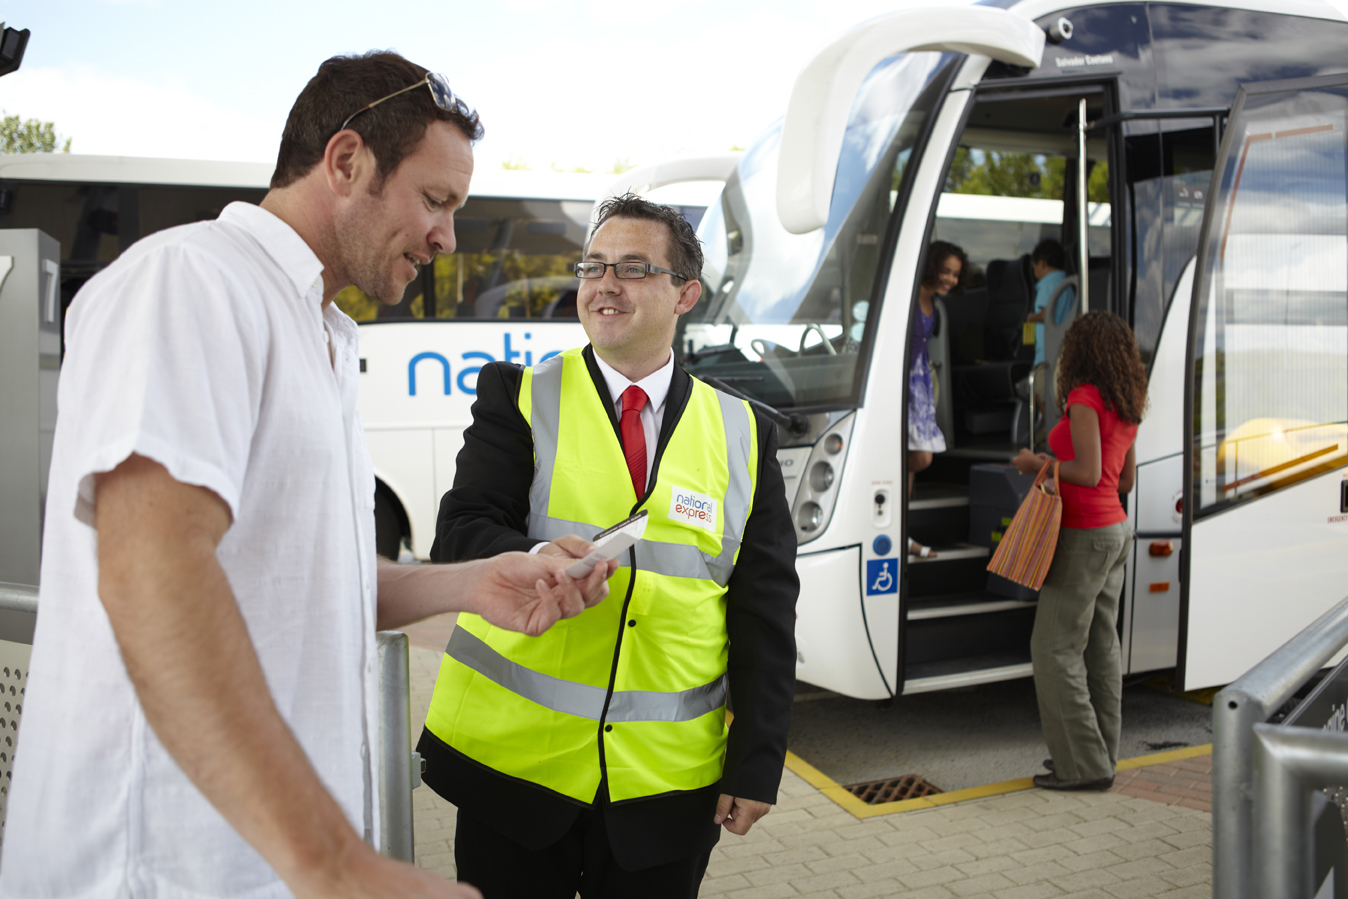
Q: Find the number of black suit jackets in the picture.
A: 1